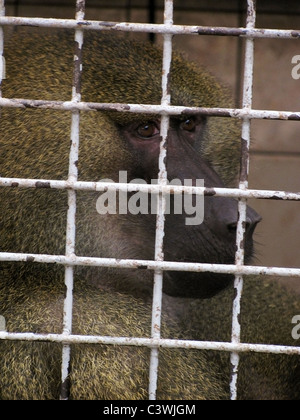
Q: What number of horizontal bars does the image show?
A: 5